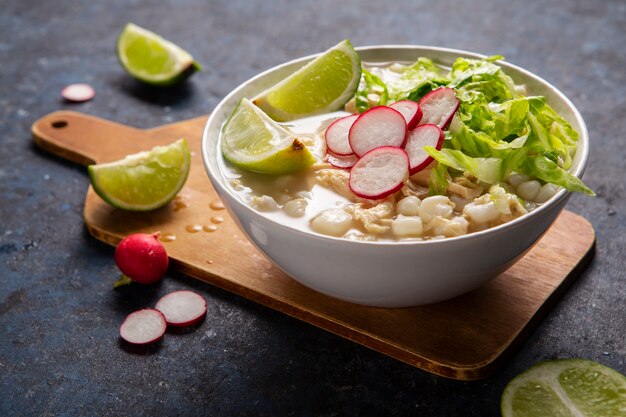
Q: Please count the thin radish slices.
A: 10